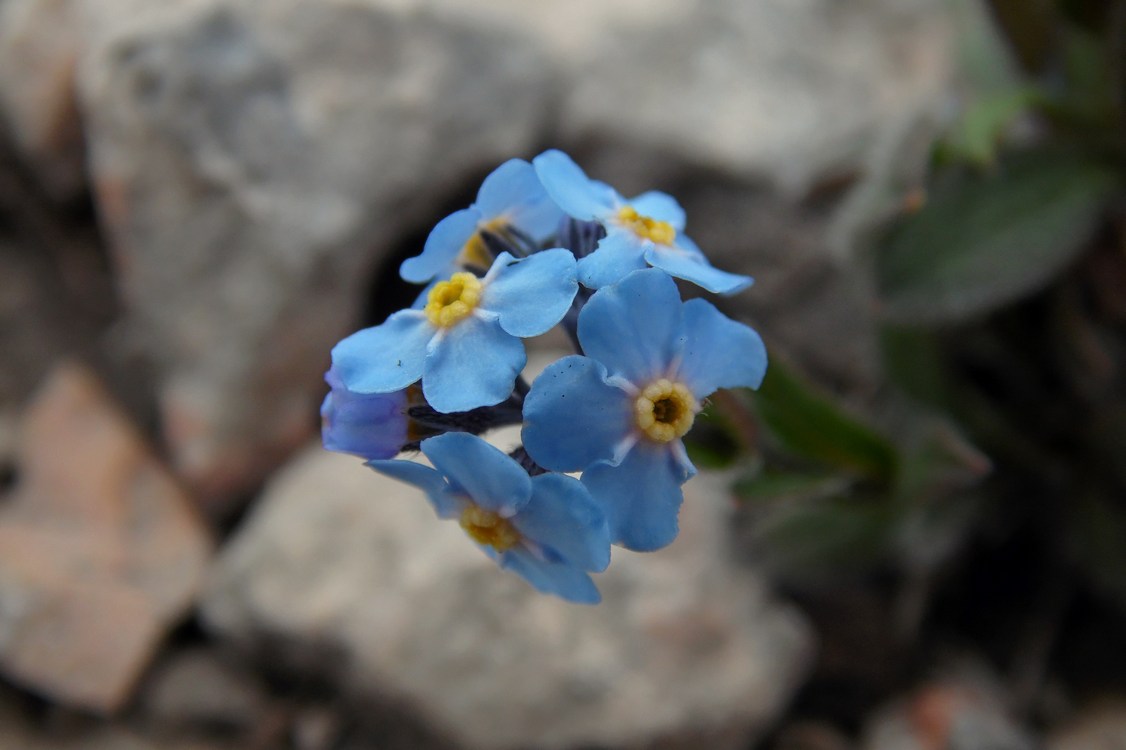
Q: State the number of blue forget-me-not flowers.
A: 5